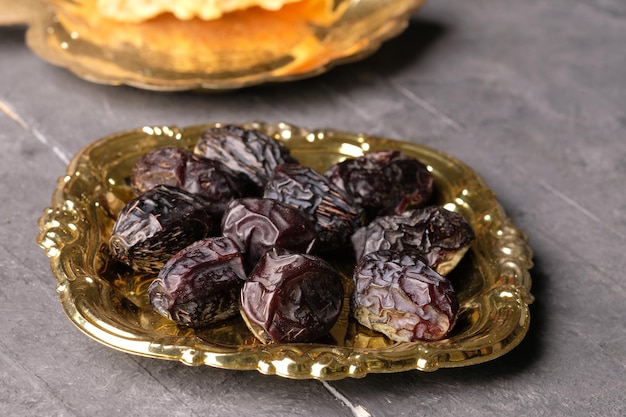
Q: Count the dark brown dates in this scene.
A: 10